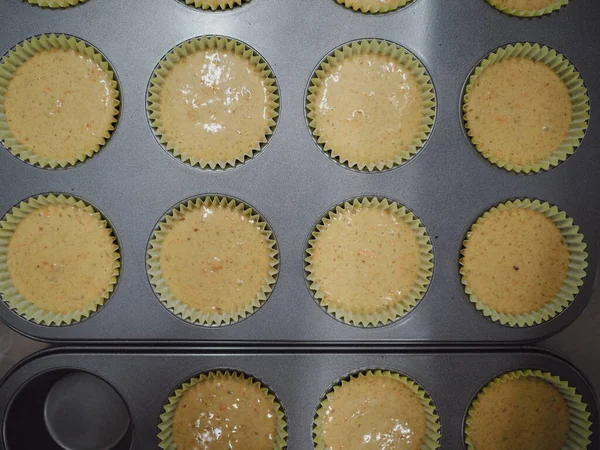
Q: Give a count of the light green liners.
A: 15